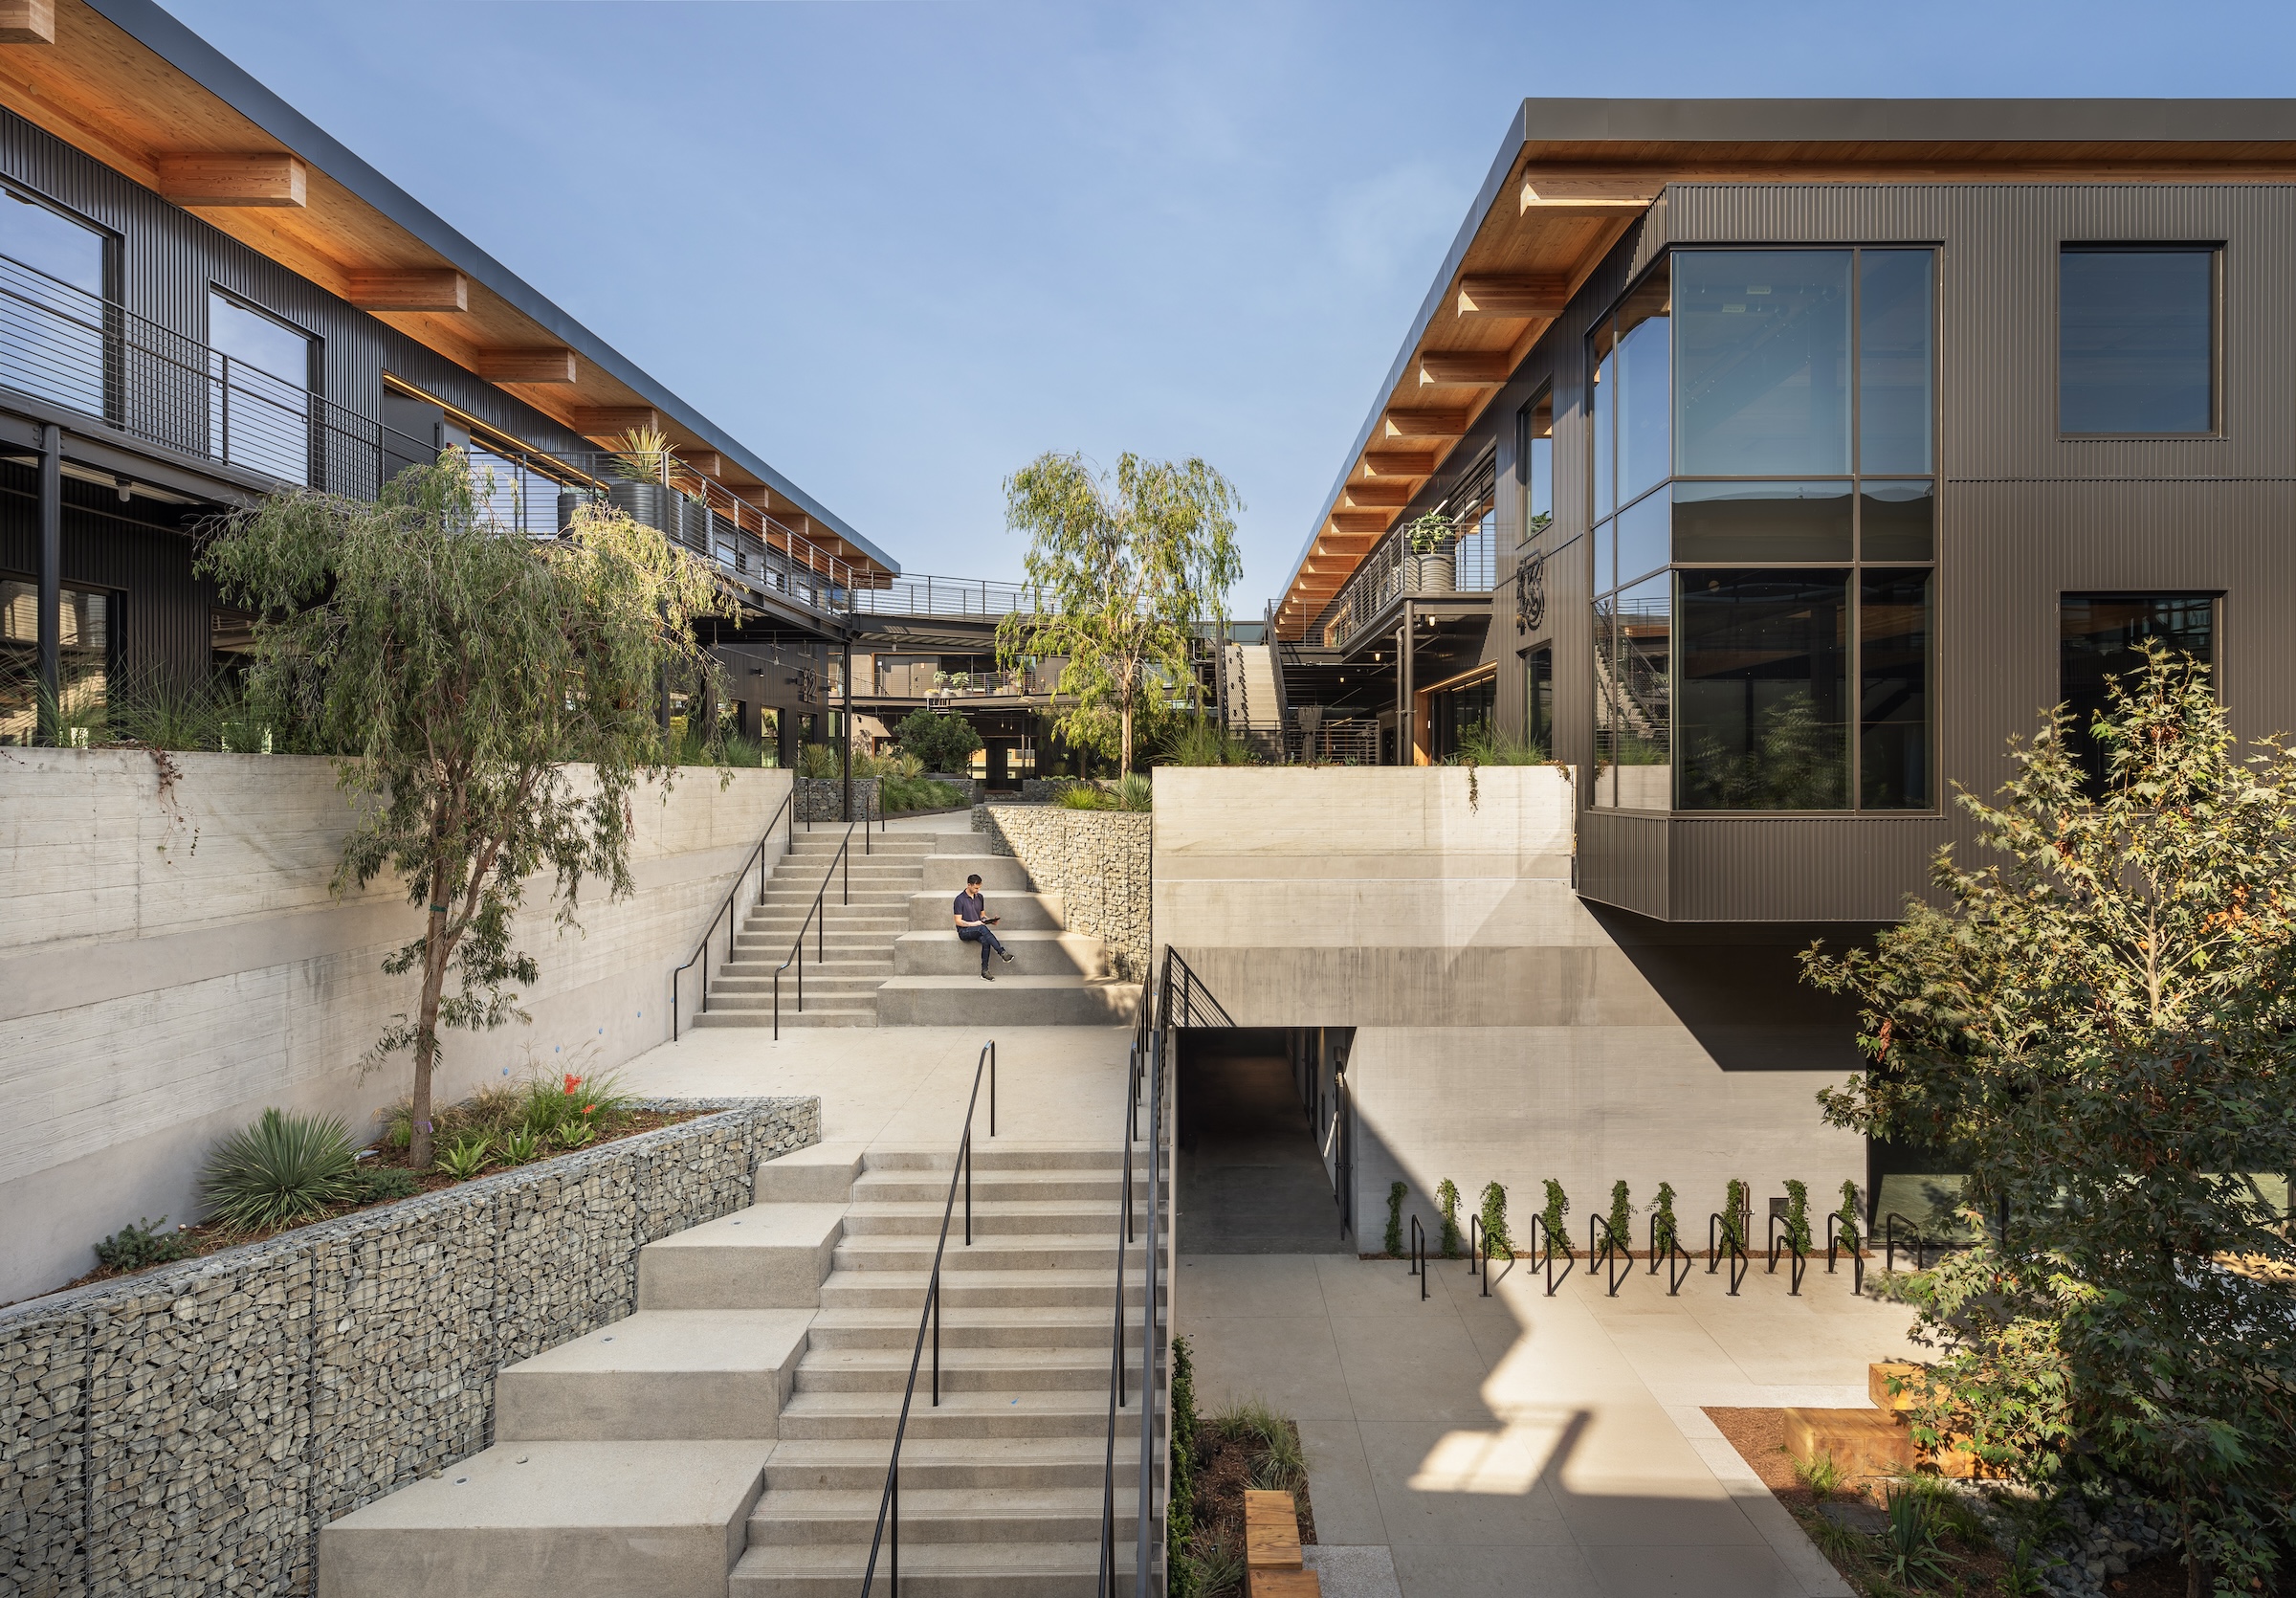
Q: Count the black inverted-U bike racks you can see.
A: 9